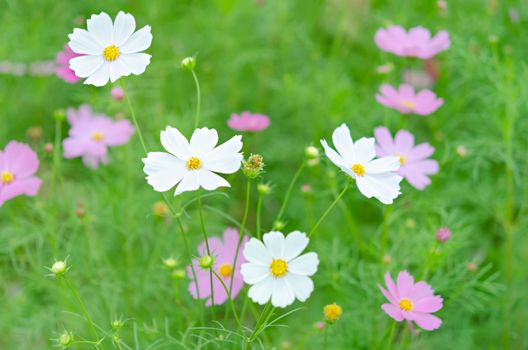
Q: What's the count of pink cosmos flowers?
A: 9